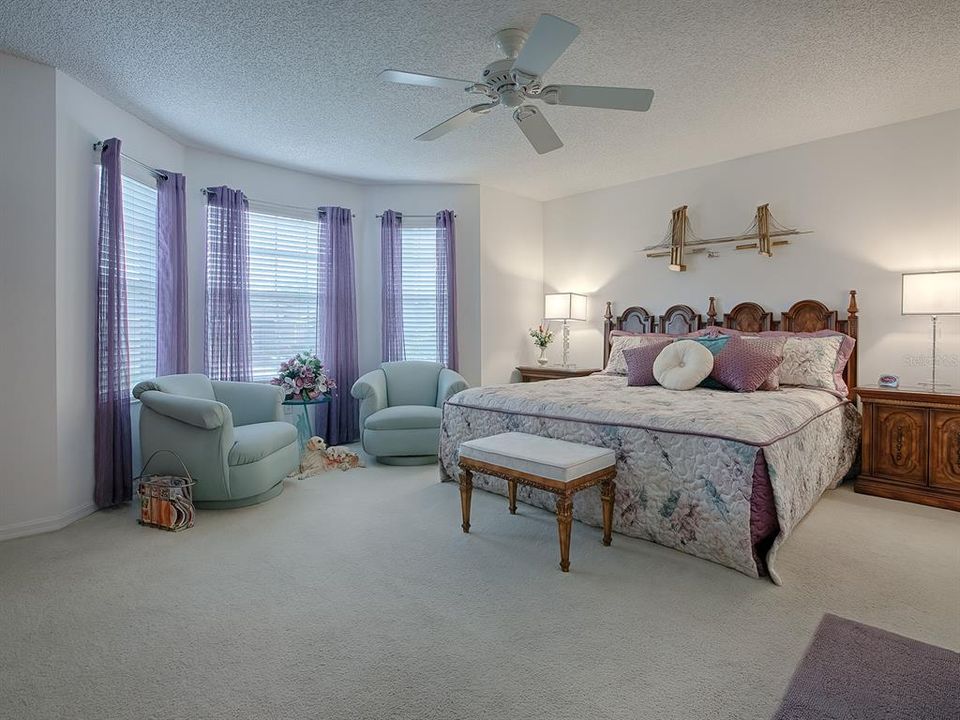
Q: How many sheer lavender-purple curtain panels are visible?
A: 6